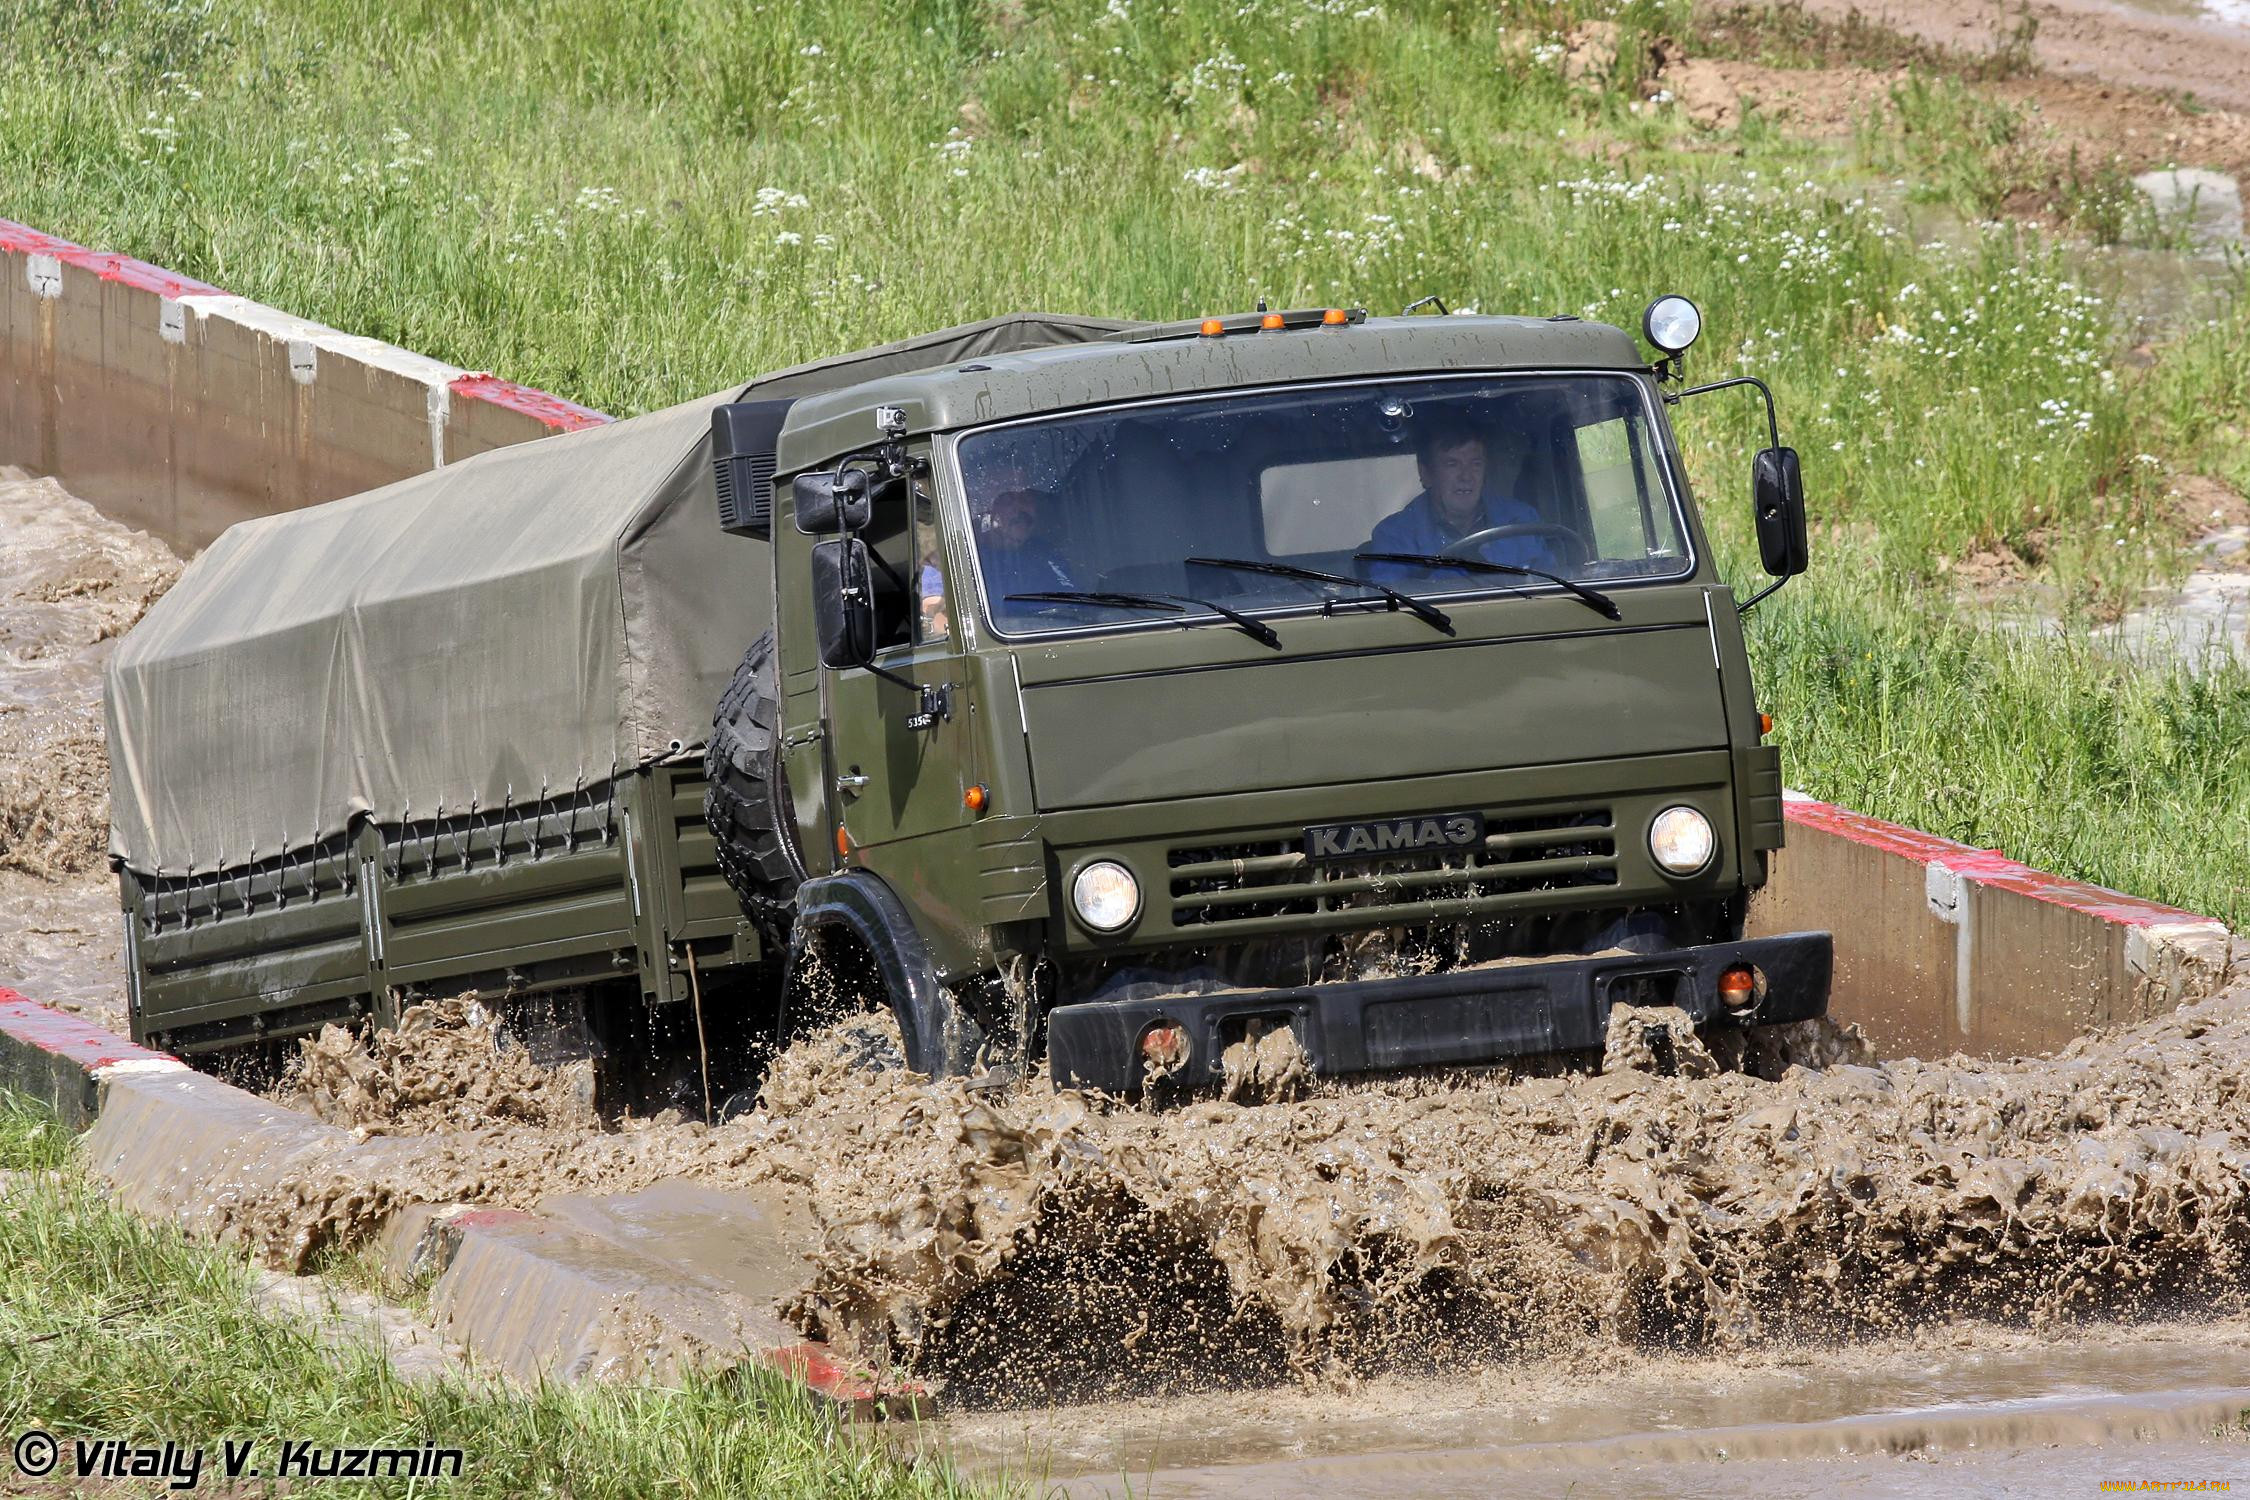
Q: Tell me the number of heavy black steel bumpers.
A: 1